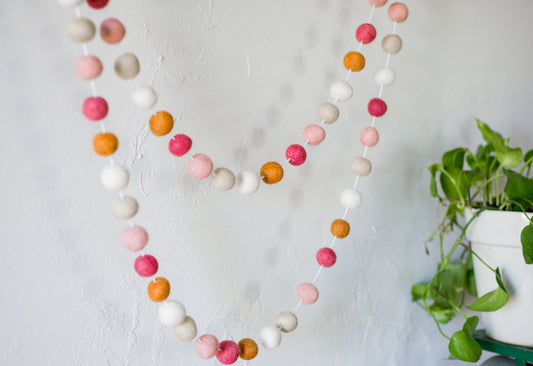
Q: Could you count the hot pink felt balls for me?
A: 9